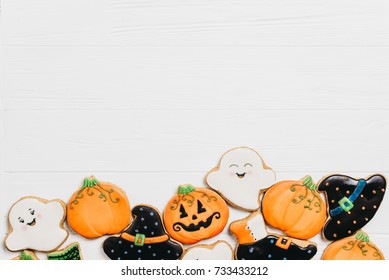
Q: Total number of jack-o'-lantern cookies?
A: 1